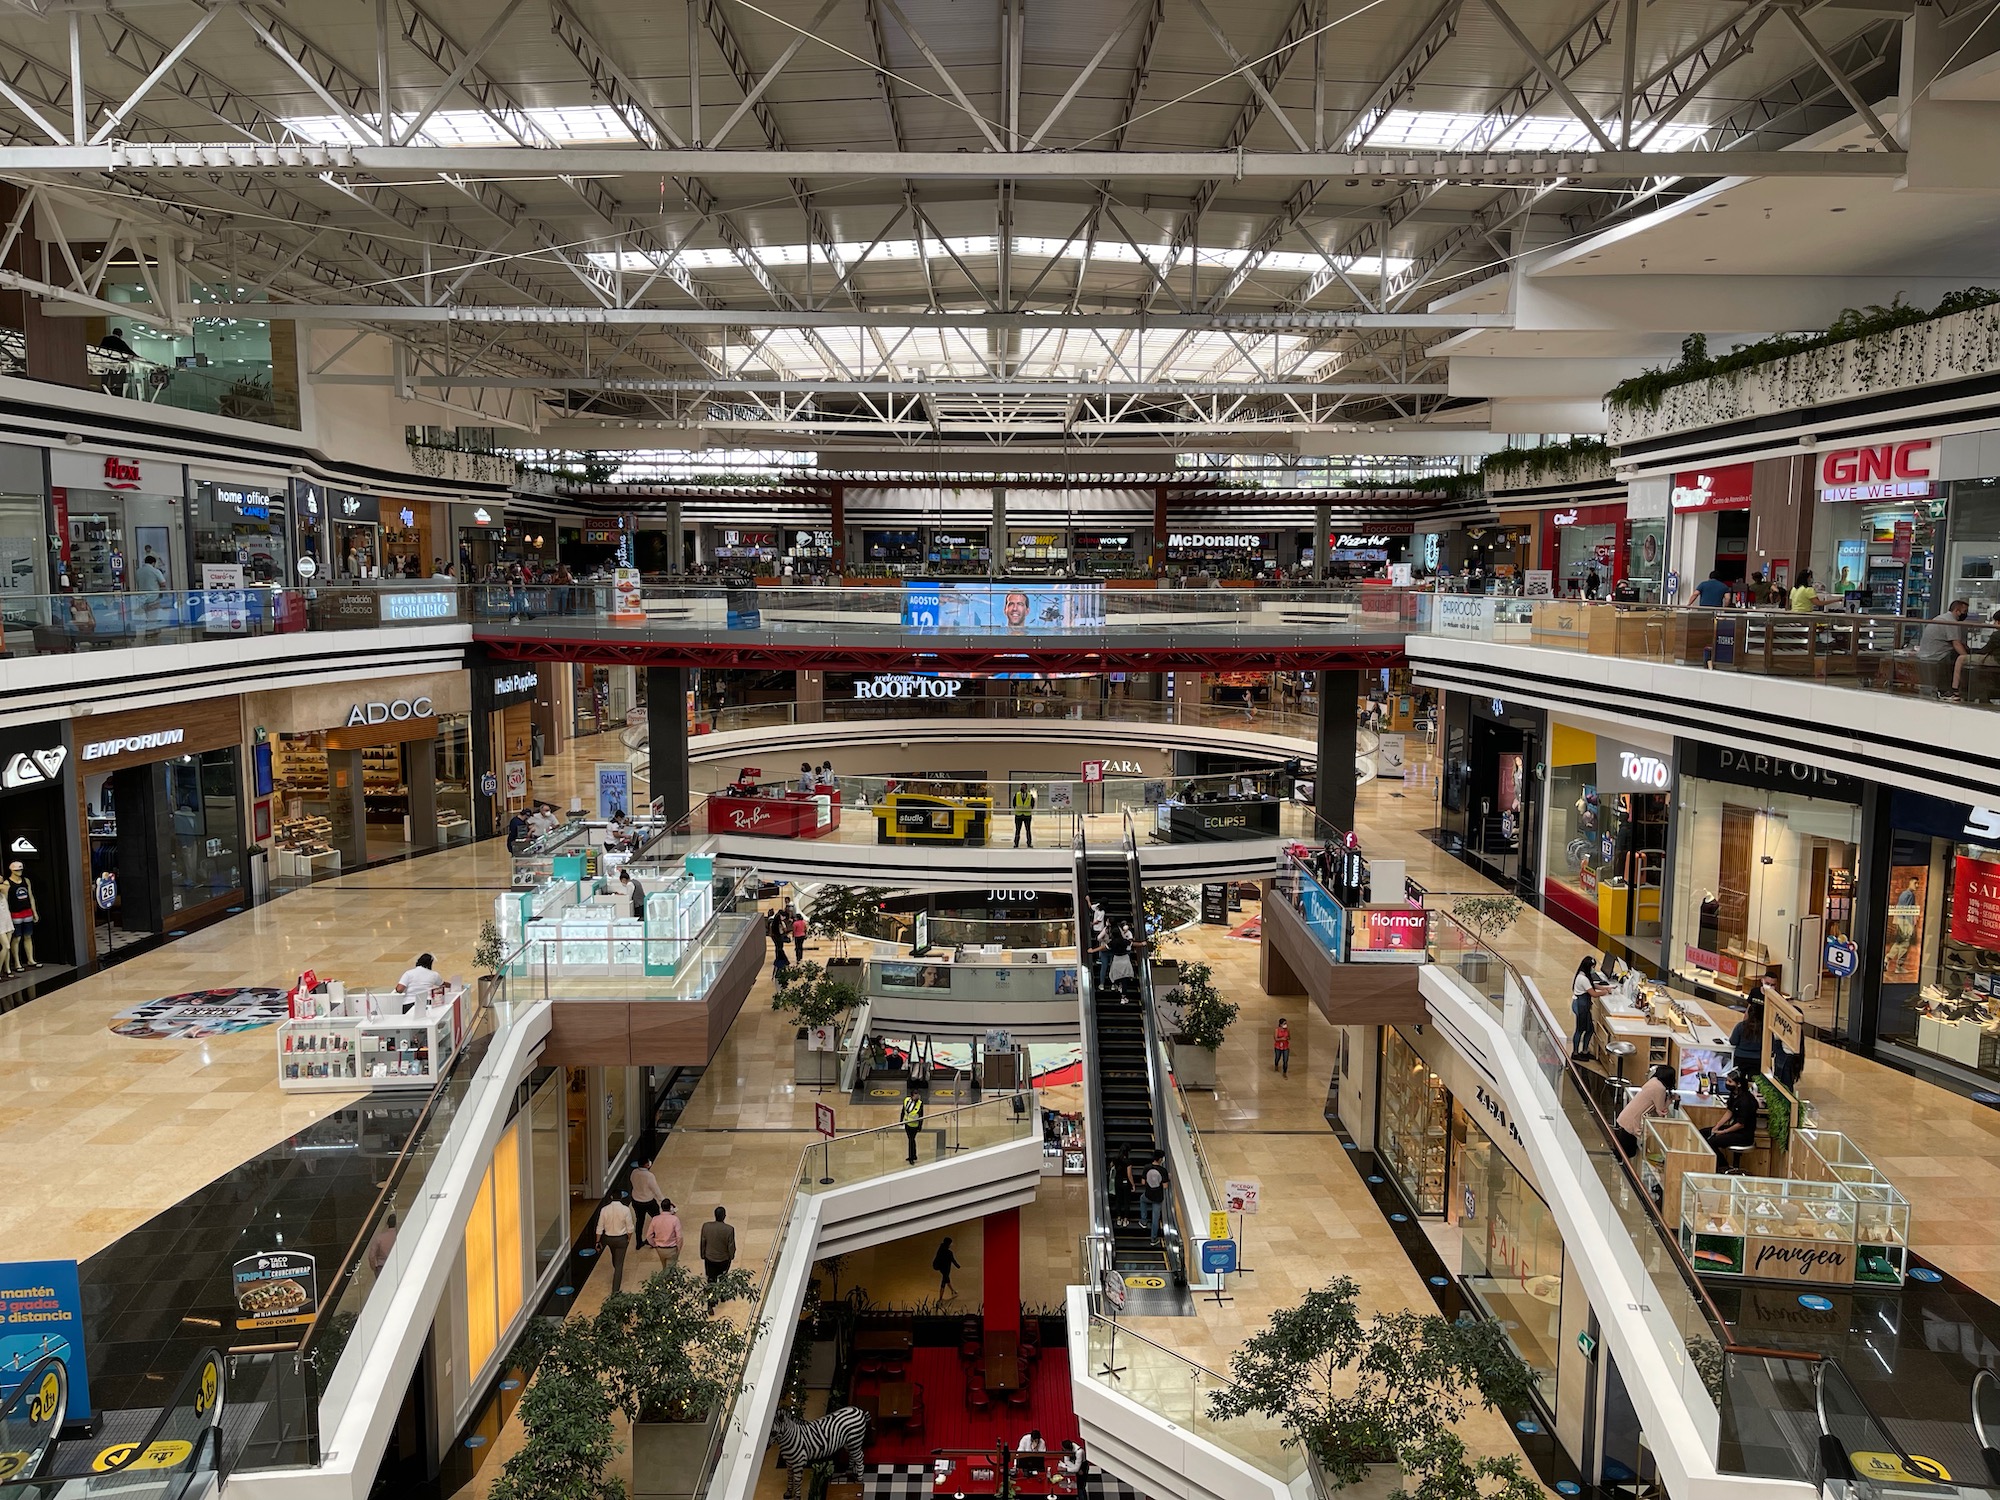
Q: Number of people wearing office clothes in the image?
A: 4